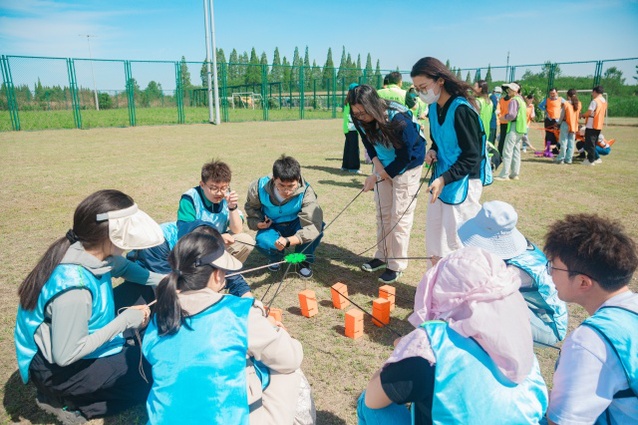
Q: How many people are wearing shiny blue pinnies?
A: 10